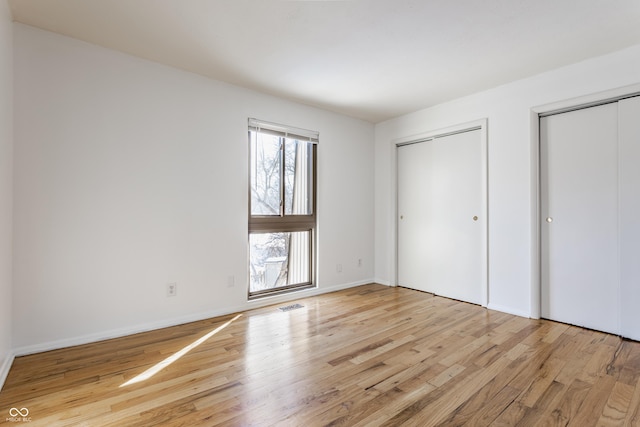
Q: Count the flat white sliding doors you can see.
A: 4